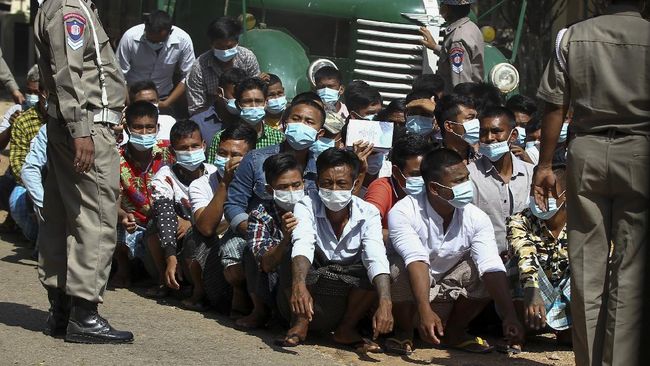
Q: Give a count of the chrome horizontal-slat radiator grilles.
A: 1